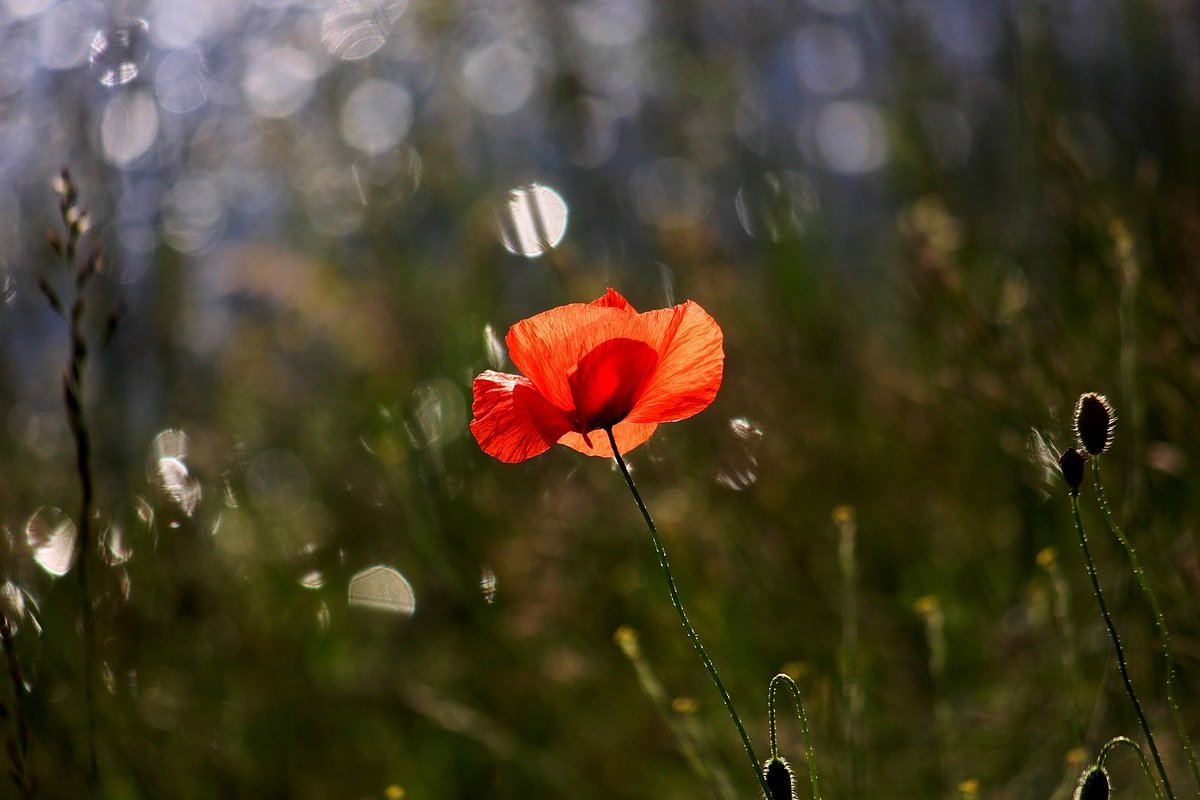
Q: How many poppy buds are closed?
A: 4